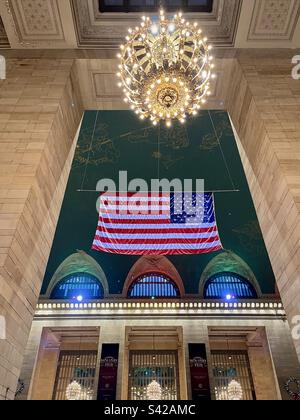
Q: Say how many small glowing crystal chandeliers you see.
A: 3